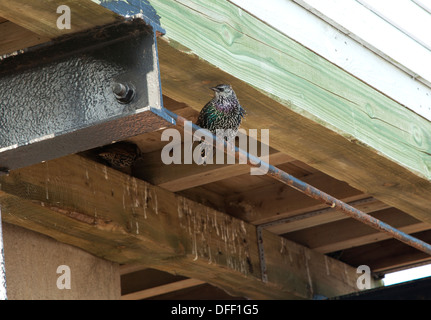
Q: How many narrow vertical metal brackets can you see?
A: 1